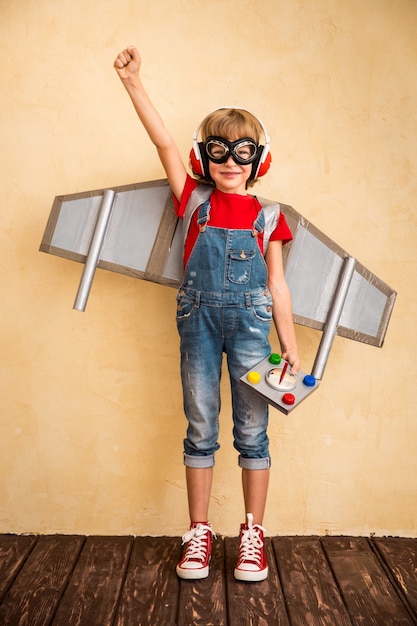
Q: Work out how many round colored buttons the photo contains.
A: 4